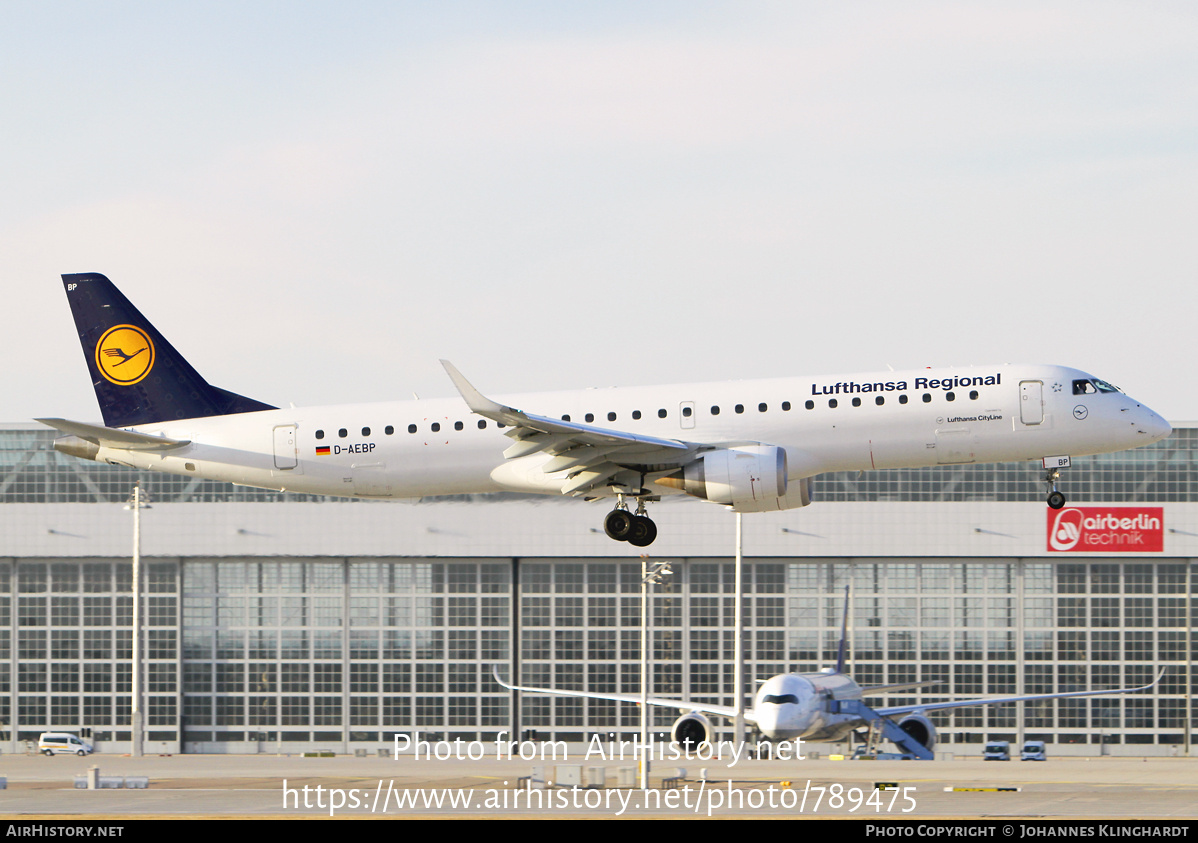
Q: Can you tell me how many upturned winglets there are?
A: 3